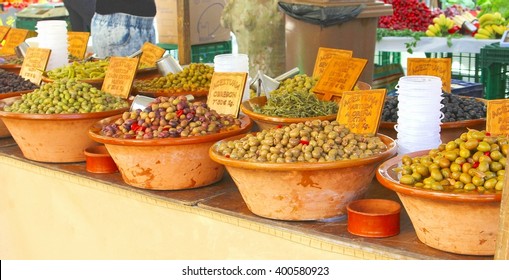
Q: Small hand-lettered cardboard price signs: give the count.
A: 12